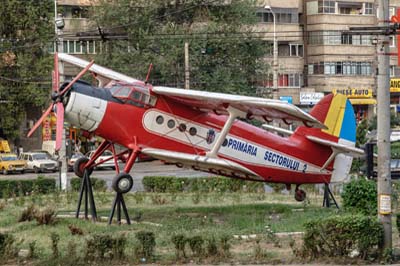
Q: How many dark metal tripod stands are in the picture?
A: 3